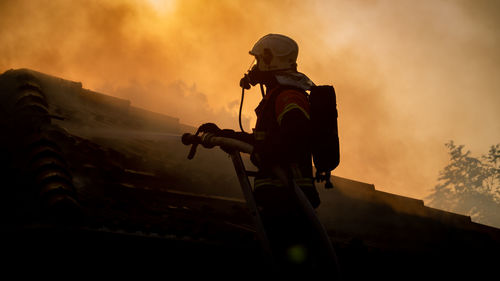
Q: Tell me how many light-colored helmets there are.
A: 1